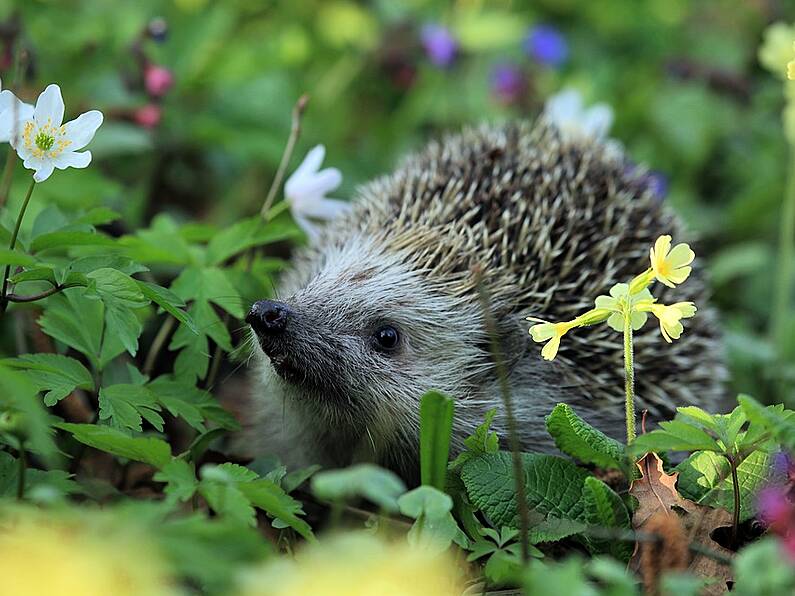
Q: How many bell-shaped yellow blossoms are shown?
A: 4